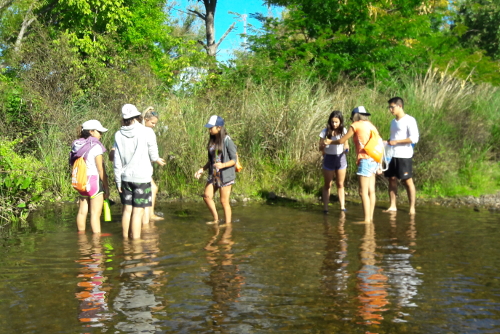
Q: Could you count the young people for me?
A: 7